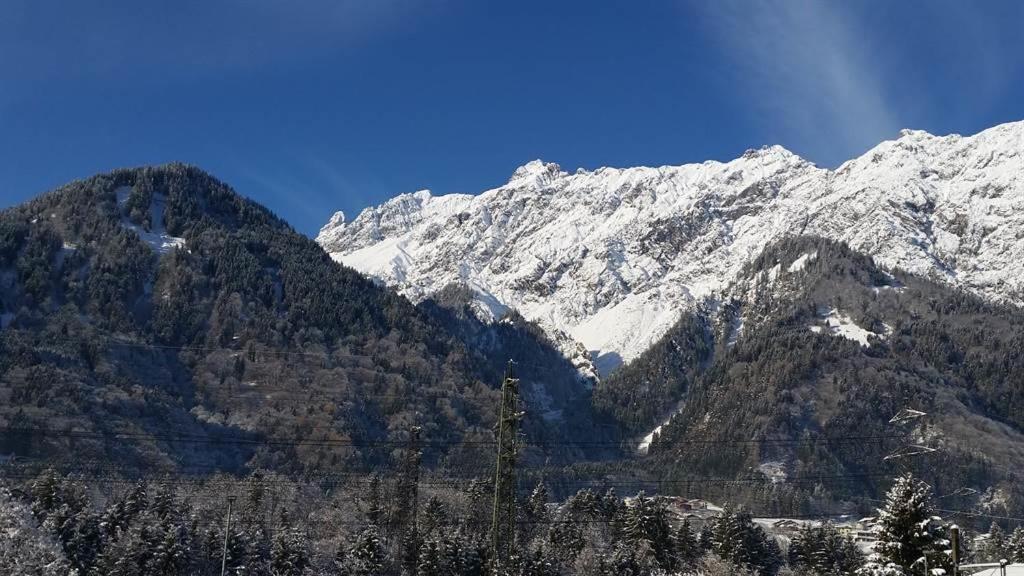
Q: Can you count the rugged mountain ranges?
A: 1